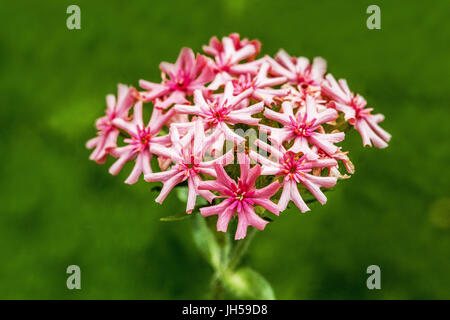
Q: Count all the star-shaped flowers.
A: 12